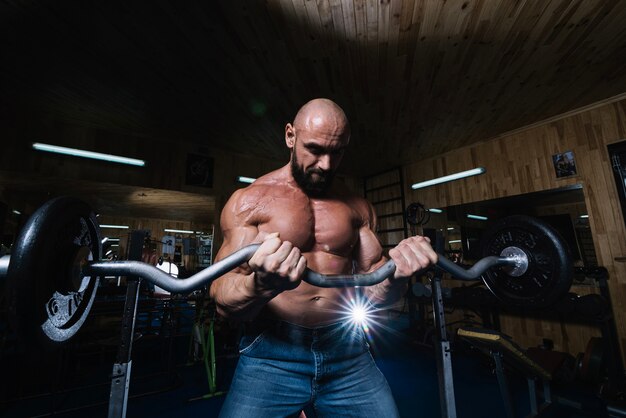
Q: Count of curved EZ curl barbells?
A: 1